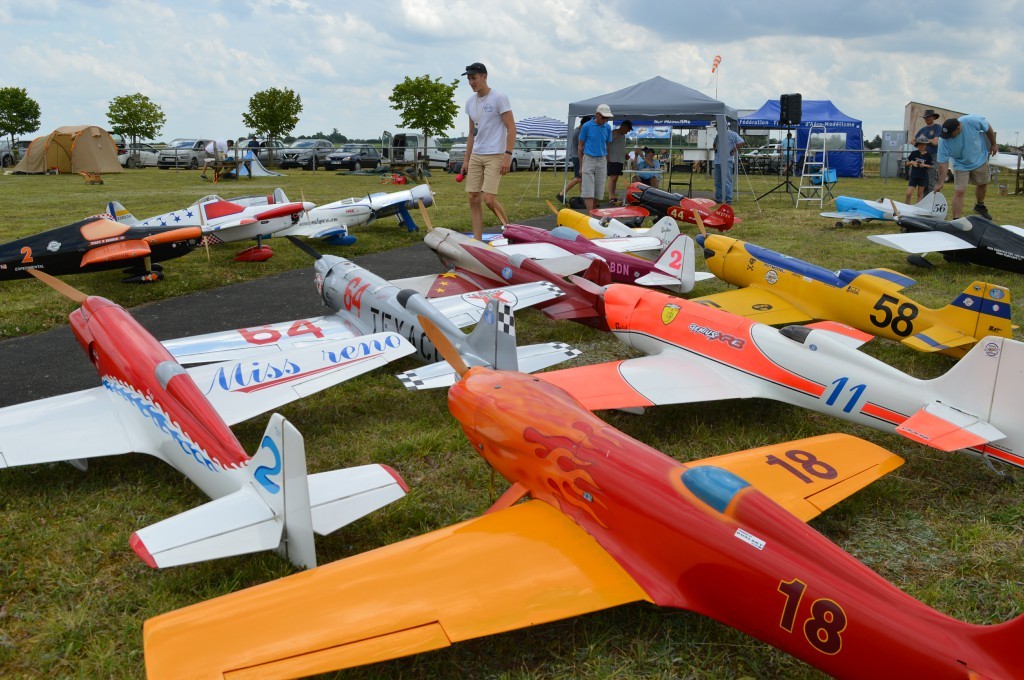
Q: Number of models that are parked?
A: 15